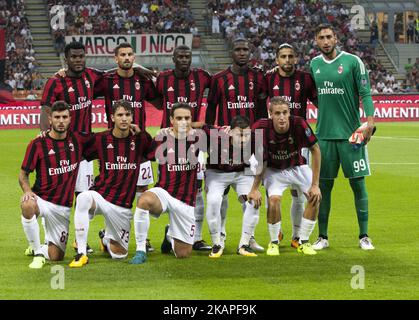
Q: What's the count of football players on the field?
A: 11